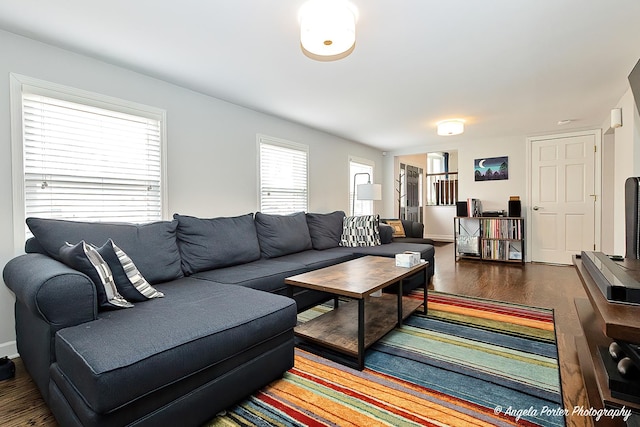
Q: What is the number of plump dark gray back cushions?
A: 4